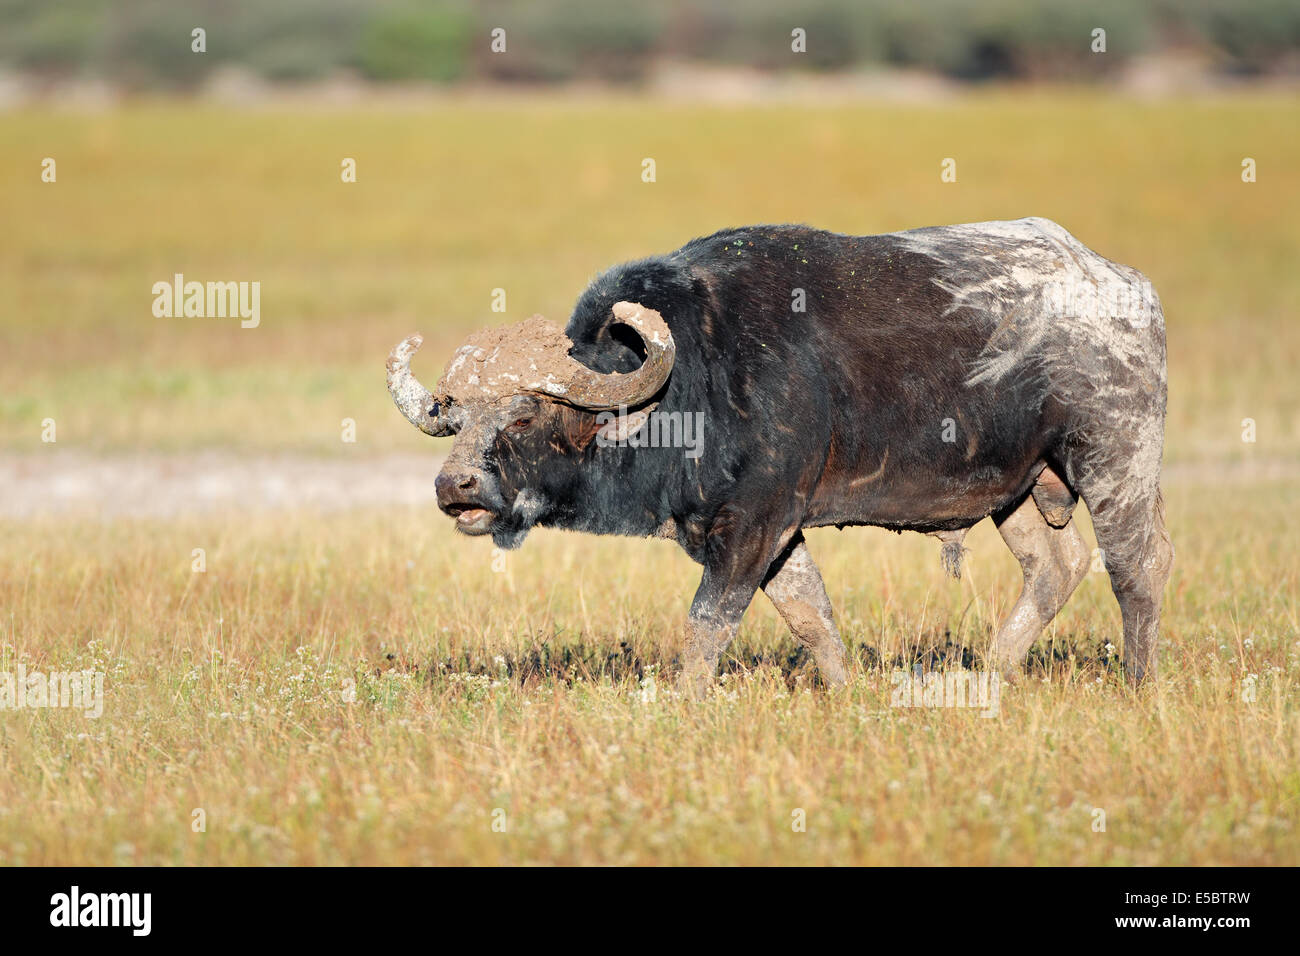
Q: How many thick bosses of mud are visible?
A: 1